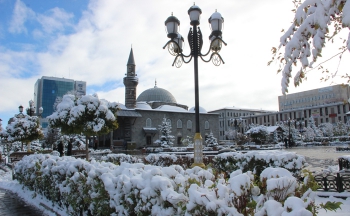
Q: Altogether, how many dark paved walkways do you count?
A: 1